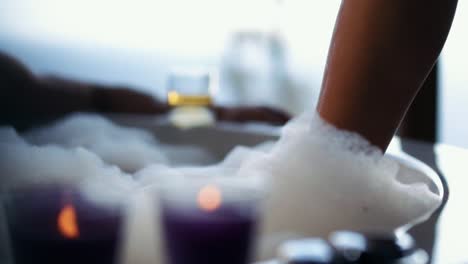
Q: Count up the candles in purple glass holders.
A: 2